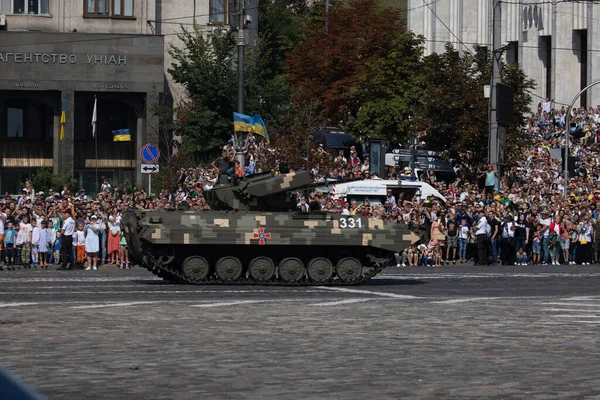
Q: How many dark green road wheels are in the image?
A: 6